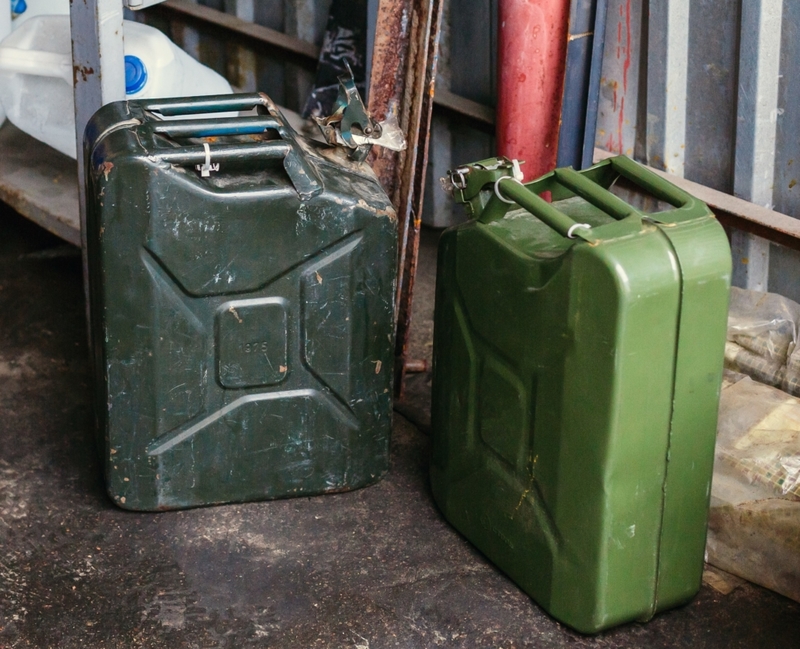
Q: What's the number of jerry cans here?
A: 2